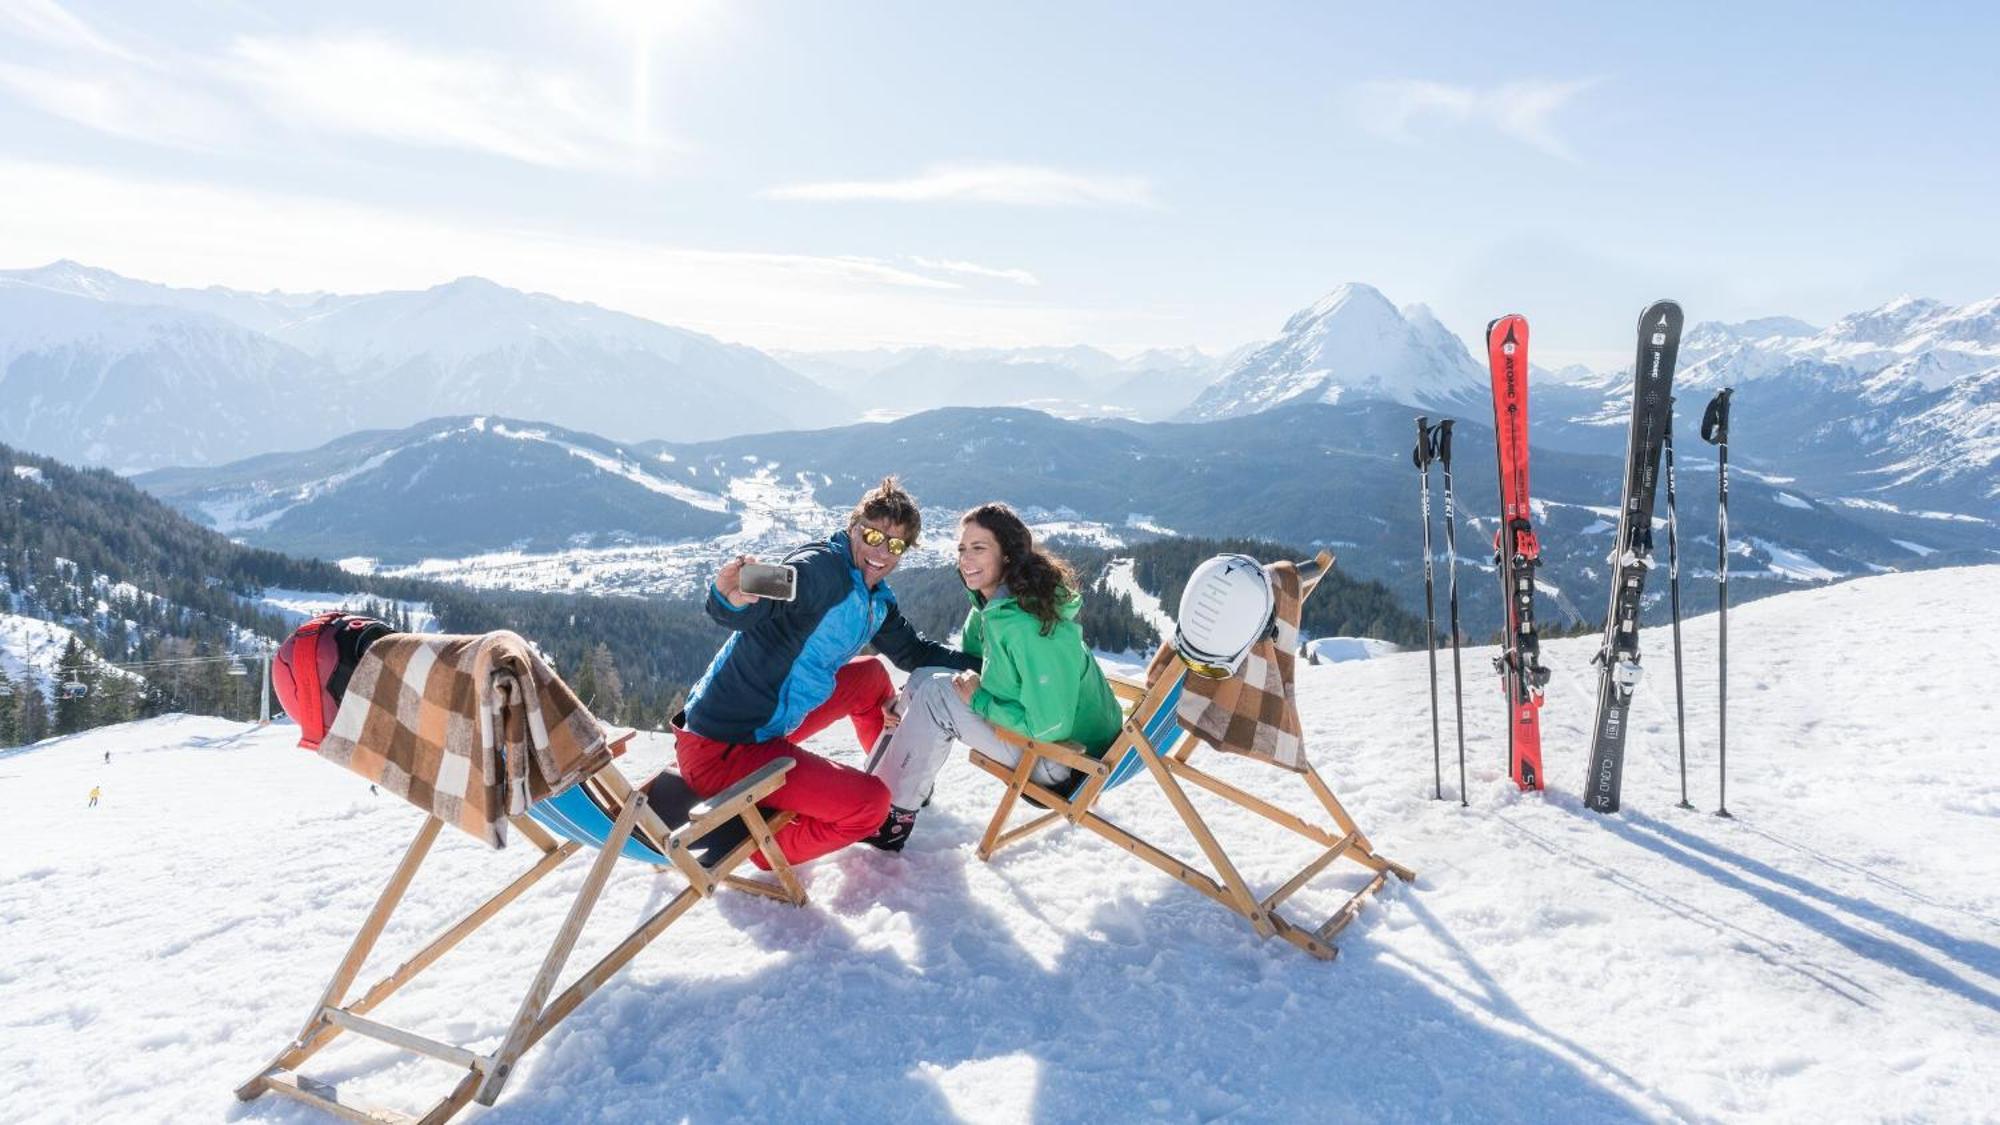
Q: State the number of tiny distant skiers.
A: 3